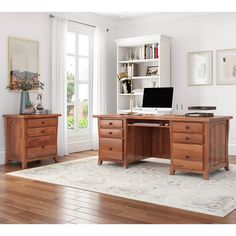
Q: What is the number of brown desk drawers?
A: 6